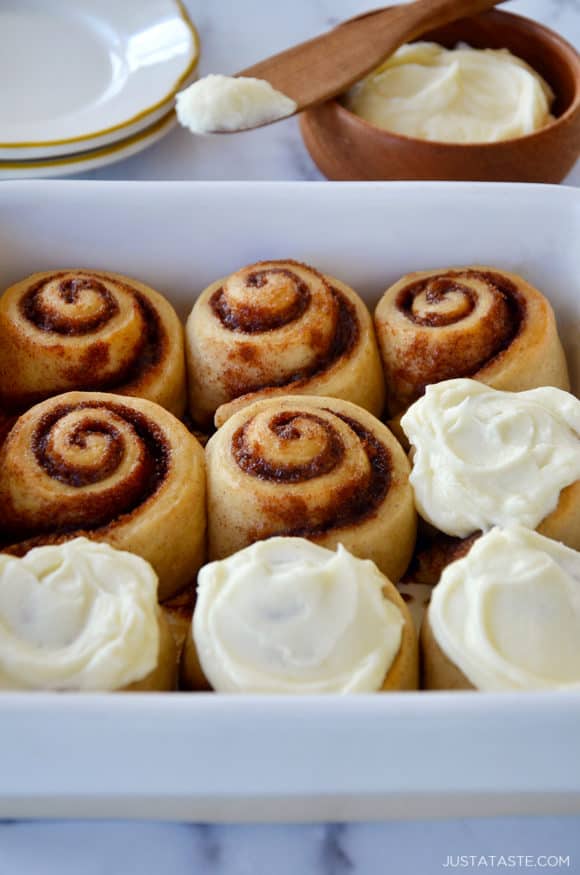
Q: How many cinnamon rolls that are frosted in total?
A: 4